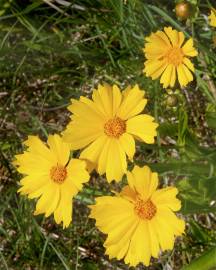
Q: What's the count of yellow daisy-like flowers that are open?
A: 4